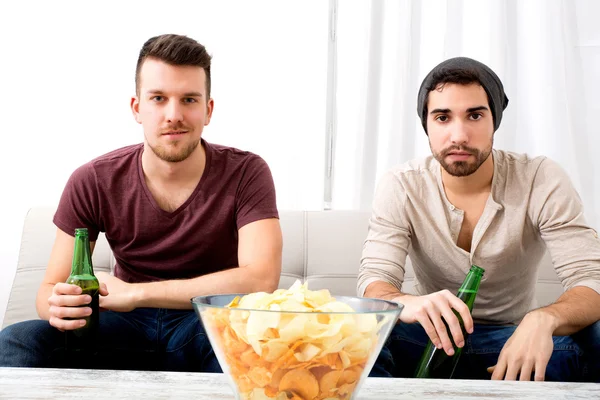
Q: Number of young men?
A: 2